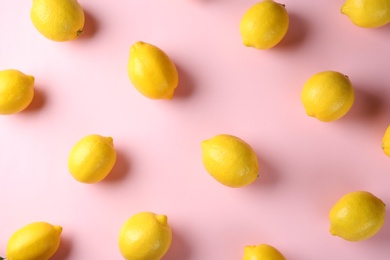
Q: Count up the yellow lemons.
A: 13